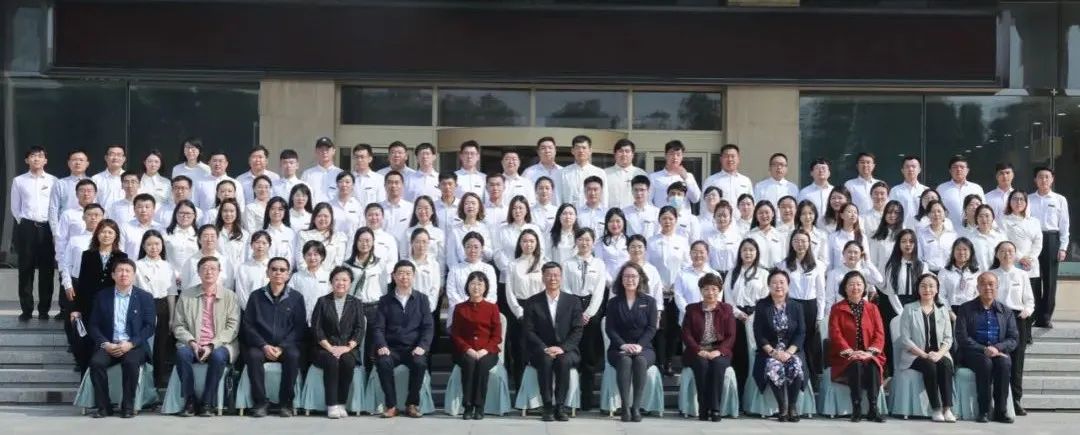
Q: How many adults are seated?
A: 13